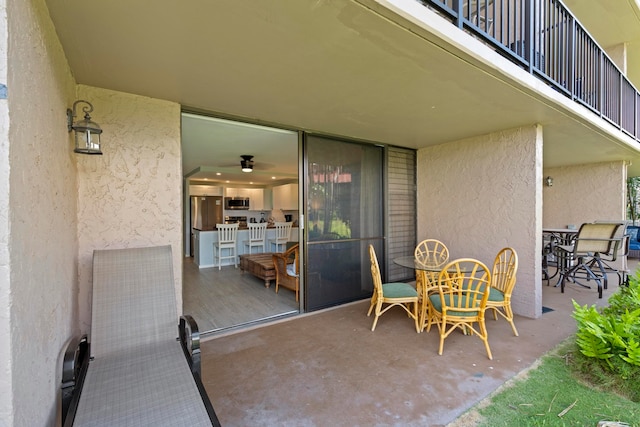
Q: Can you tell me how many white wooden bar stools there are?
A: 3